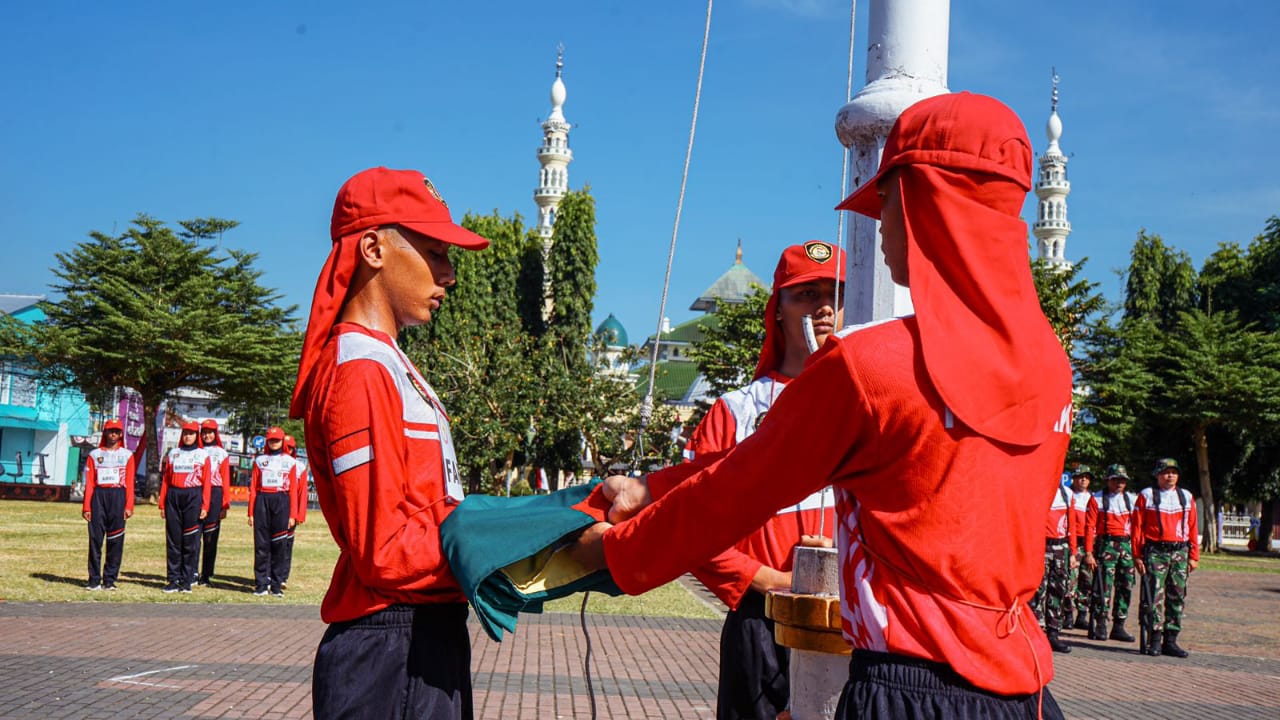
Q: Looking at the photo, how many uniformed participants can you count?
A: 12